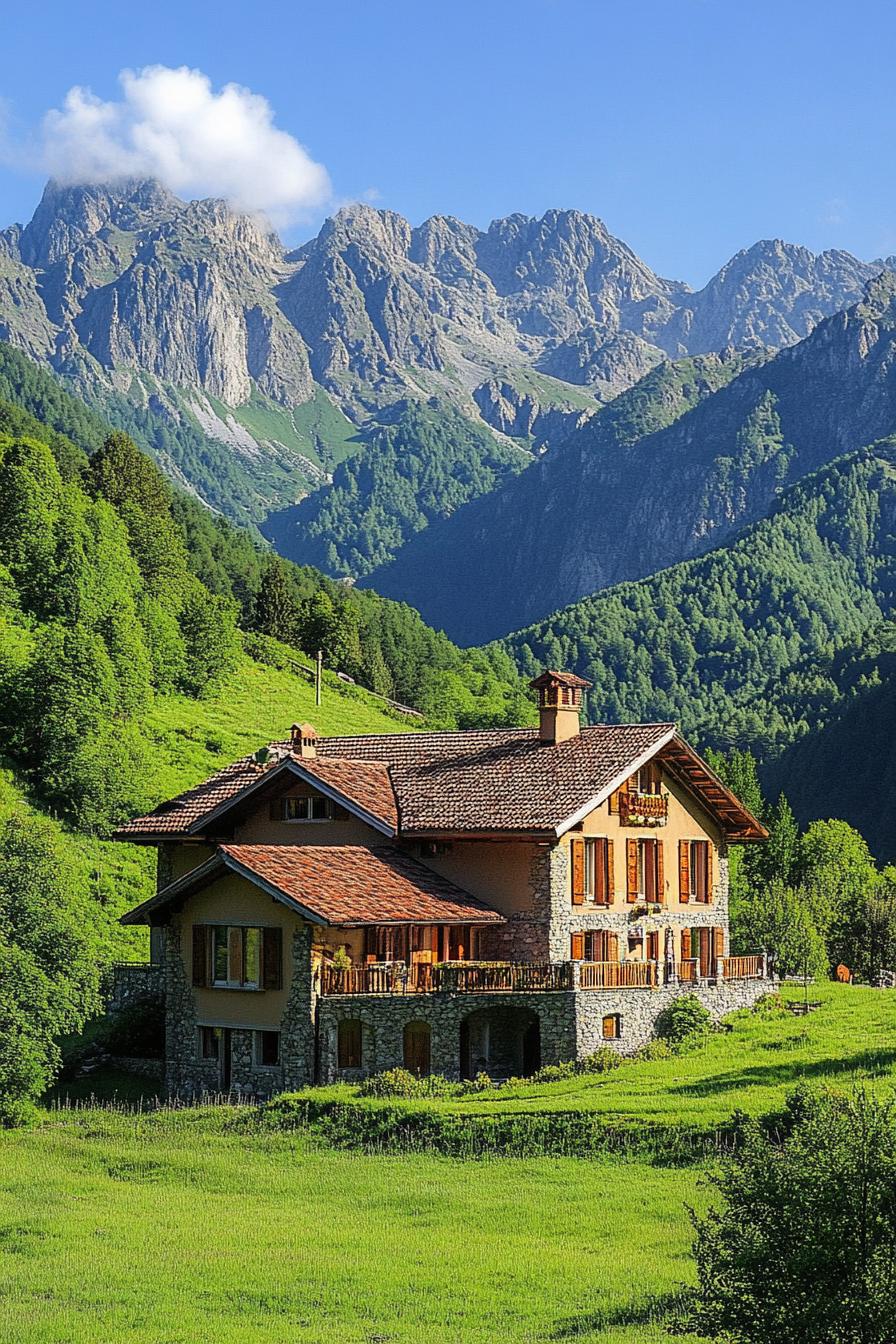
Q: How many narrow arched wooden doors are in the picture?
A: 2